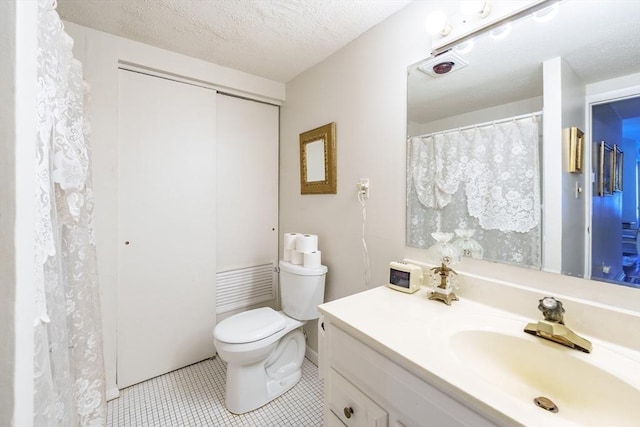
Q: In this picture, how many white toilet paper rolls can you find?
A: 5